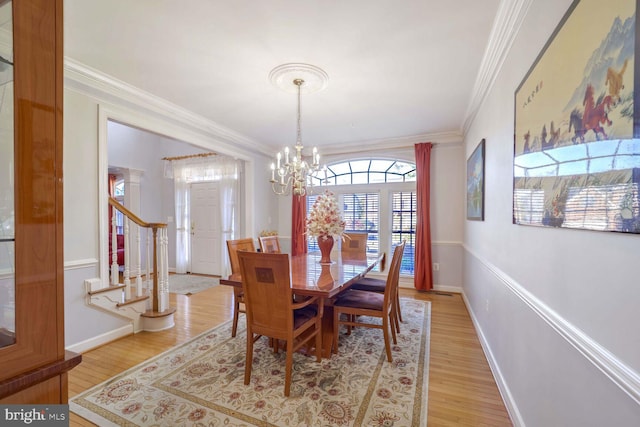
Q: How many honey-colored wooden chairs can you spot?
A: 6